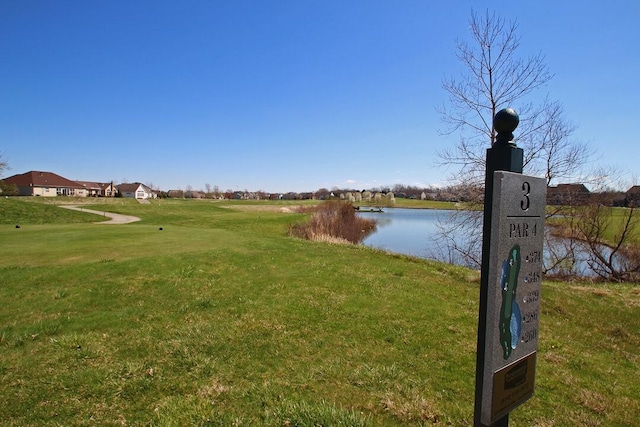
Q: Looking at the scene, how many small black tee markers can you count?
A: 2